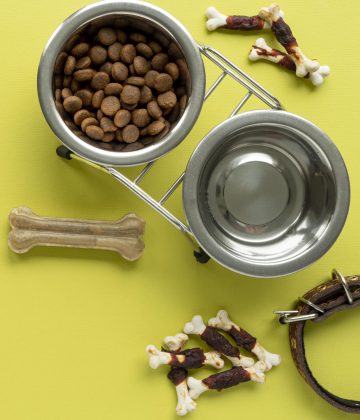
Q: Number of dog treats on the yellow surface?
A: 9